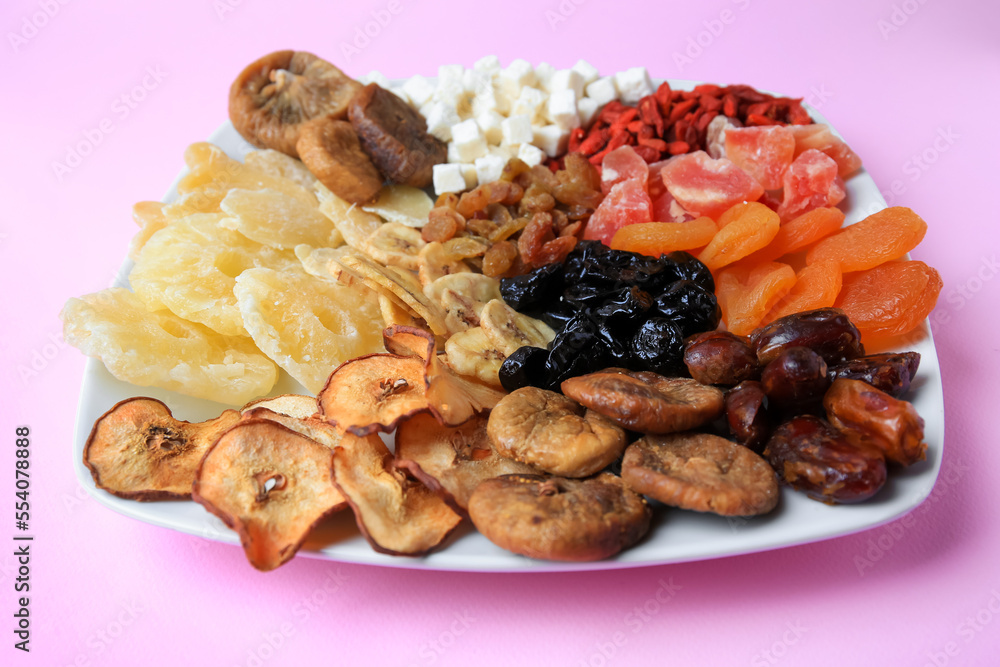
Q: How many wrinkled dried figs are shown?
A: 7